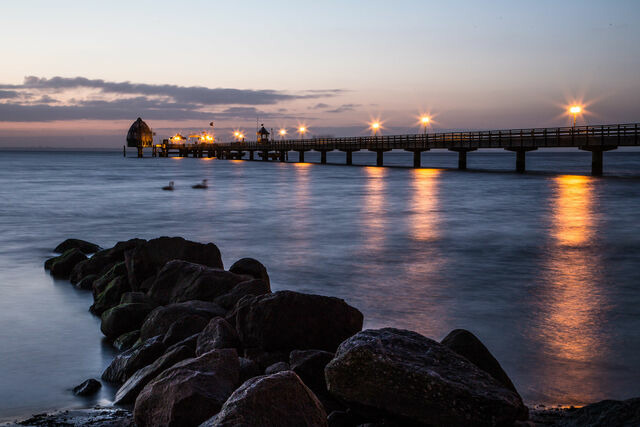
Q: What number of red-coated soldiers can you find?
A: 0